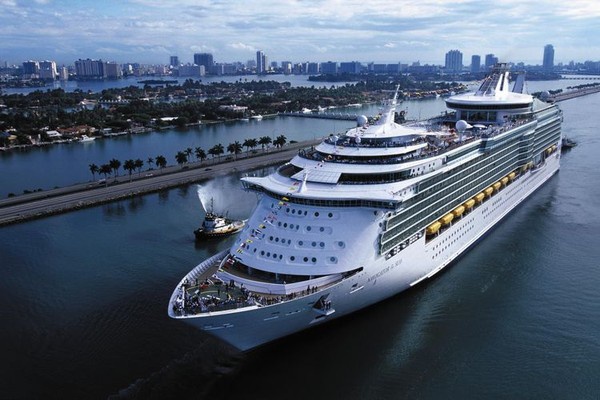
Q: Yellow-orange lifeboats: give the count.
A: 13